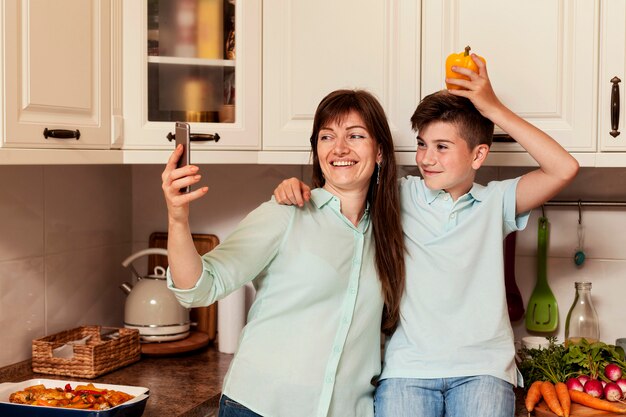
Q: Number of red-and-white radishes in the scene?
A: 7